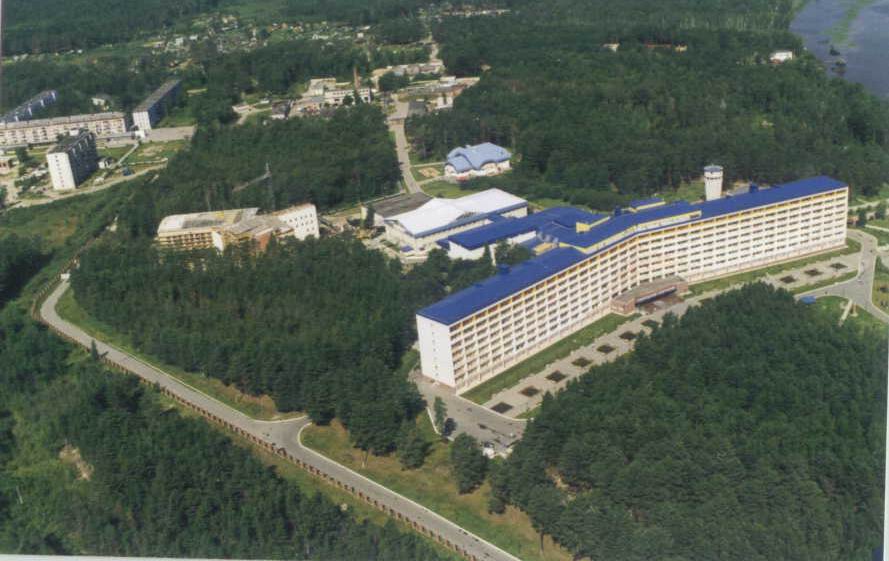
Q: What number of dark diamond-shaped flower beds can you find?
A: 10